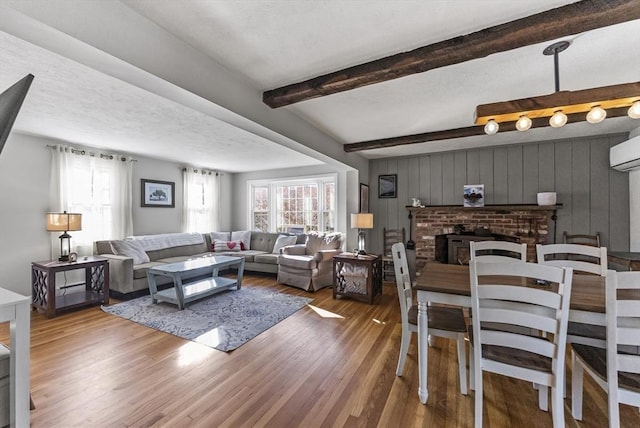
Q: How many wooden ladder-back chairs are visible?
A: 7